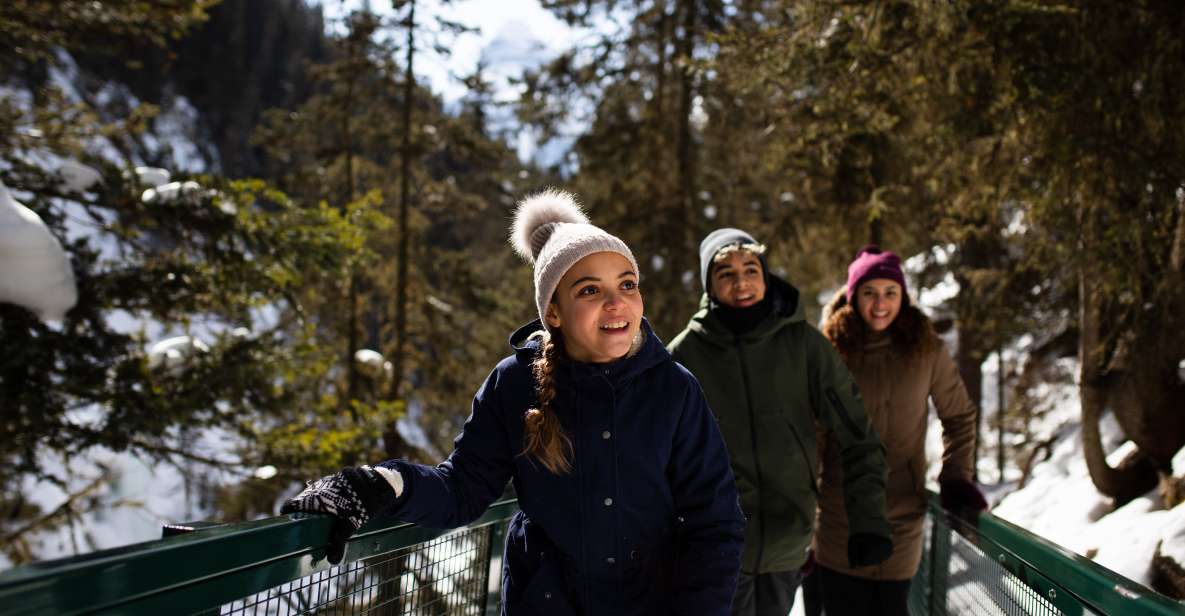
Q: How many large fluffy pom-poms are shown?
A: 1